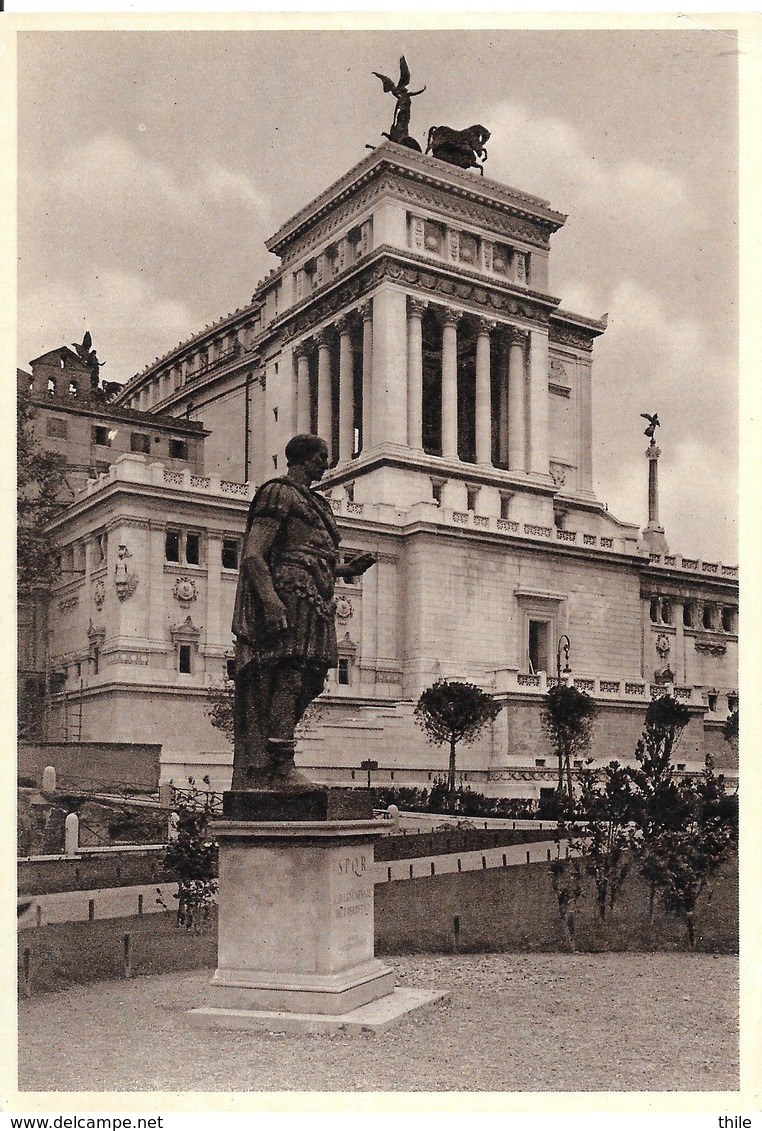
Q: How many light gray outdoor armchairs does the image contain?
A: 0